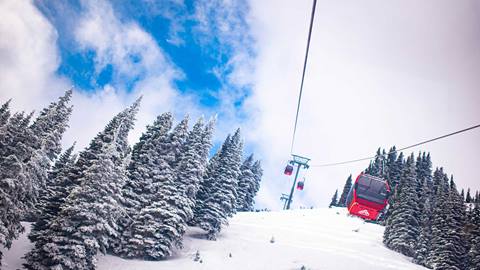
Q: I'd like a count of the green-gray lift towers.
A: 2